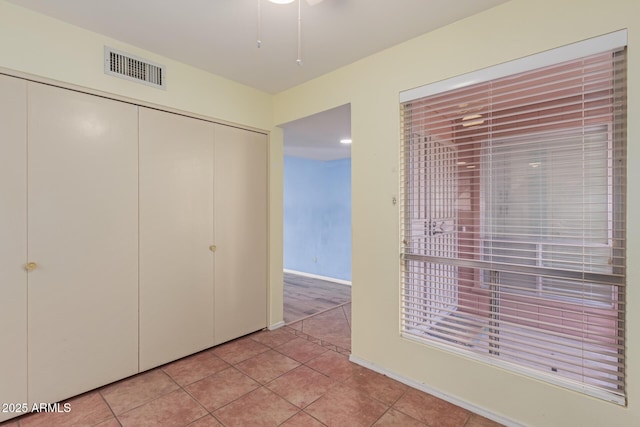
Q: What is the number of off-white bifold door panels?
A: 4